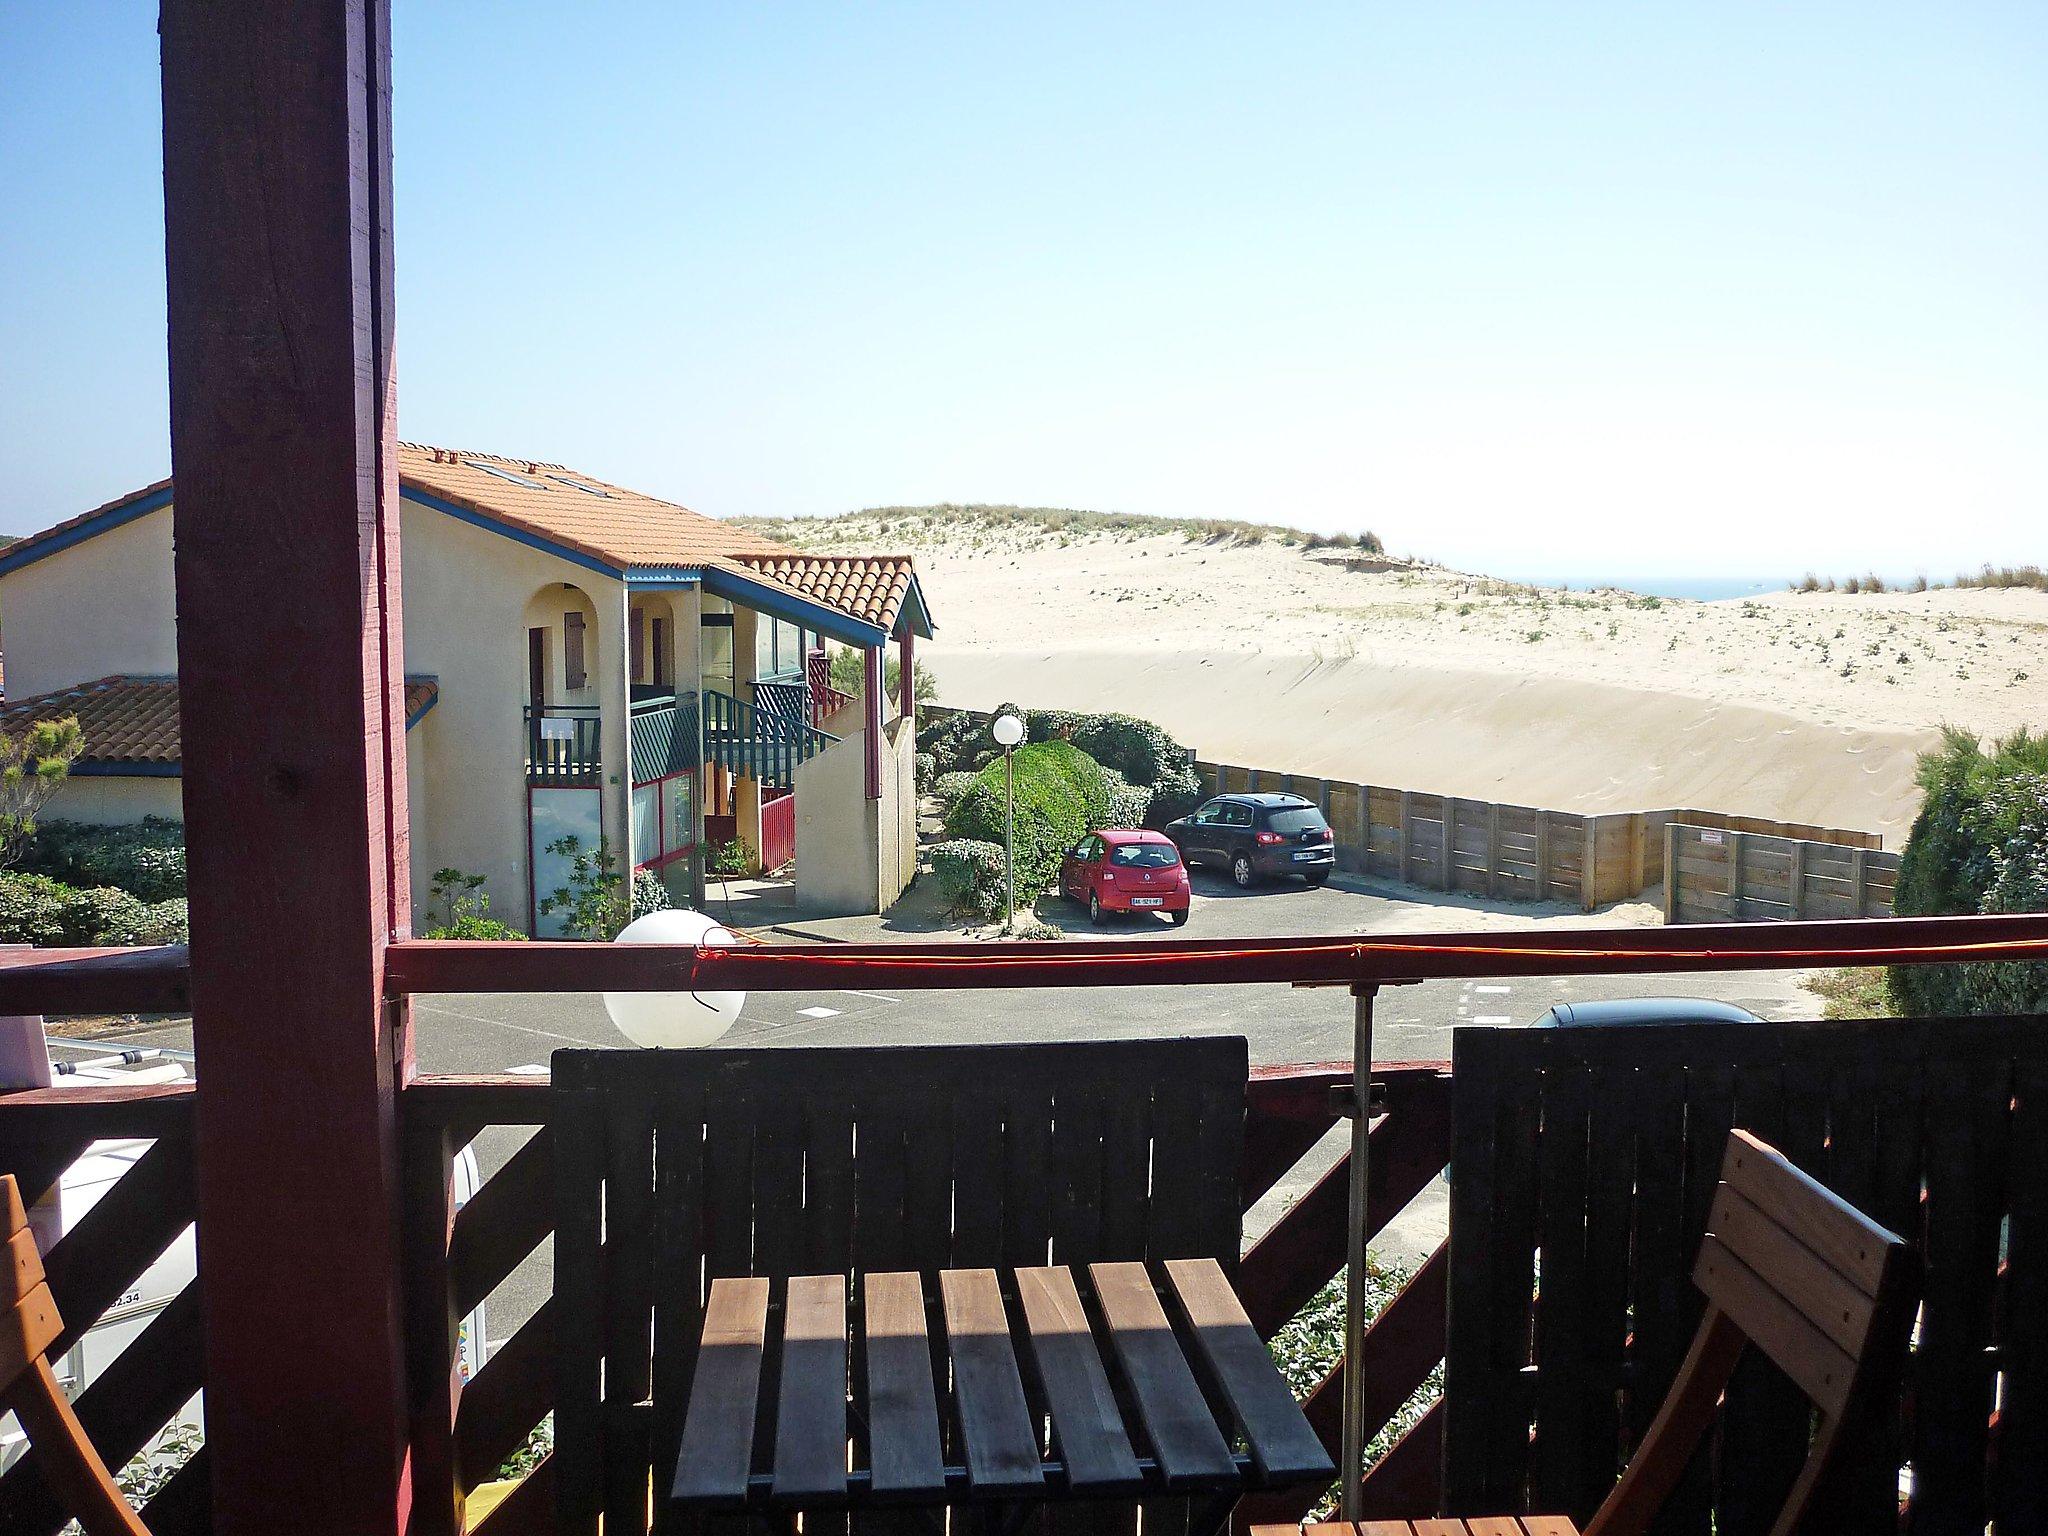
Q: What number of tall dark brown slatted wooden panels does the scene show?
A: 2